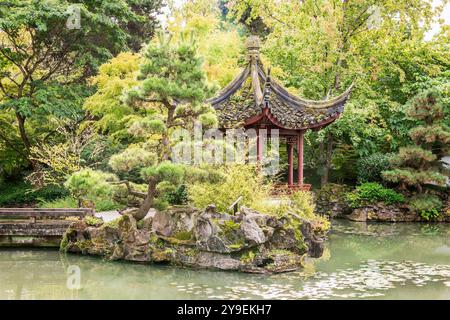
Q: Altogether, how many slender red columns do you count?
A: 3